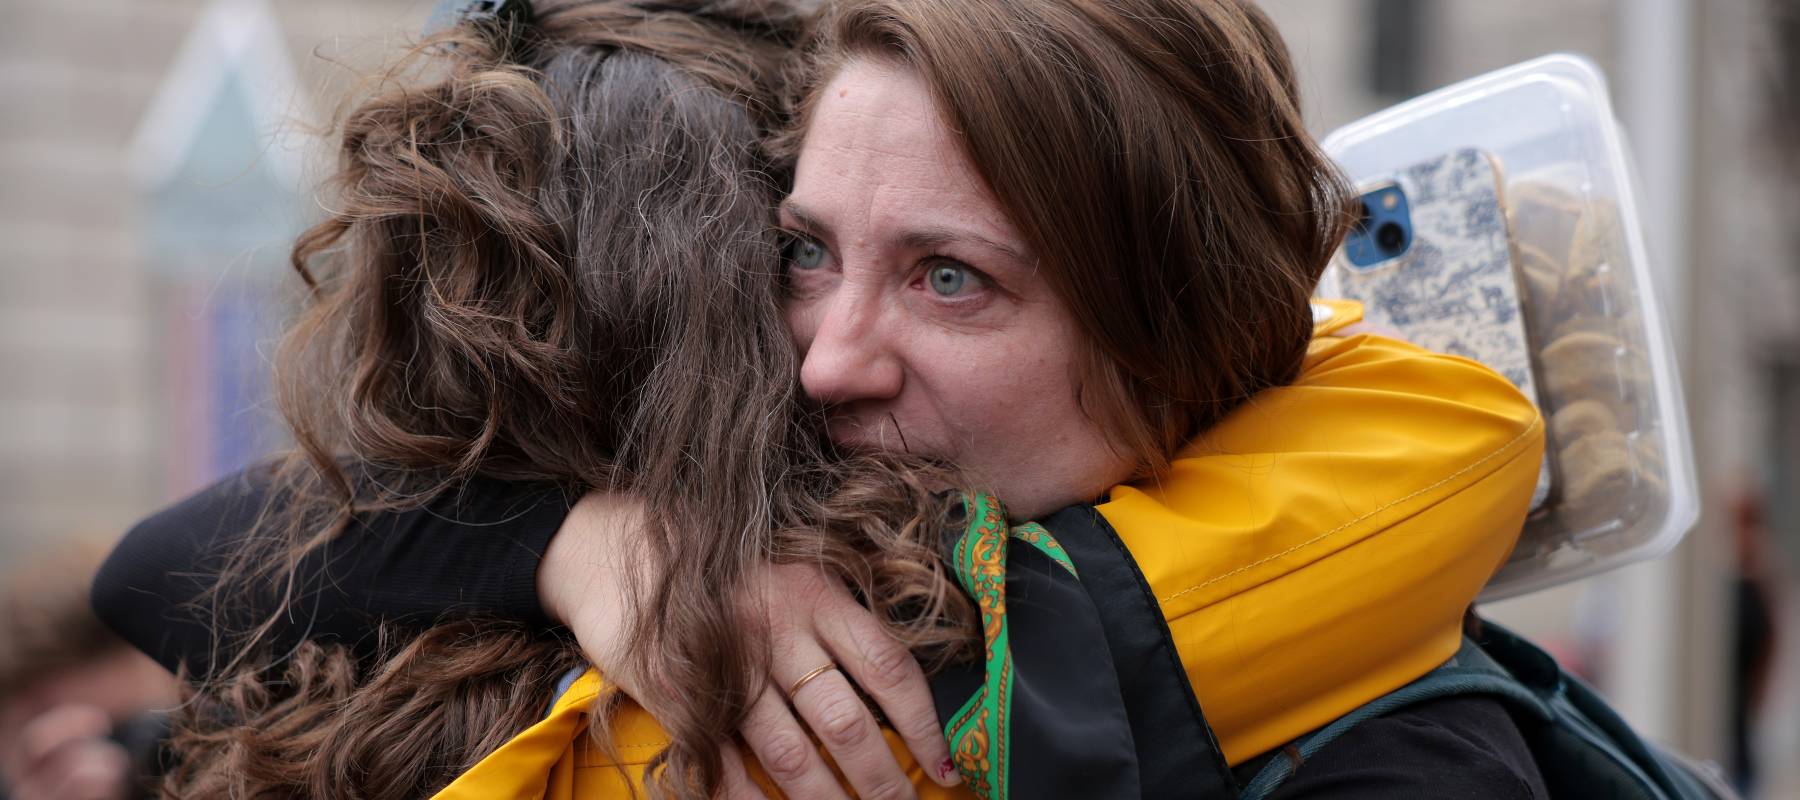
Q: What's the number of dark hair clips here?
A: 1